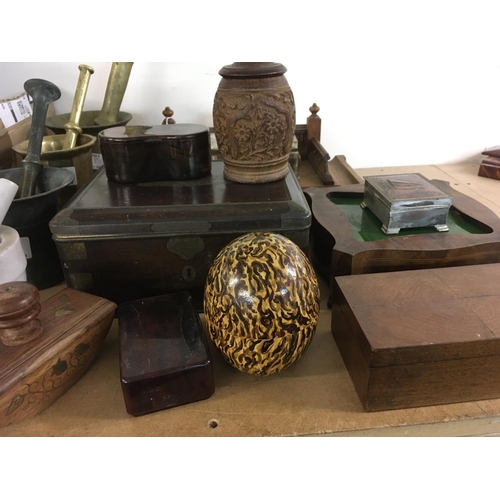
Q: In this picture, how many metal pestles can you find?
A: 3